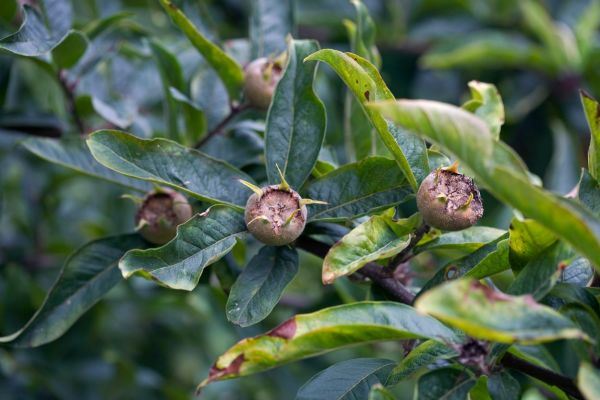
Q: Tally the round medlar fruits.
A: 4